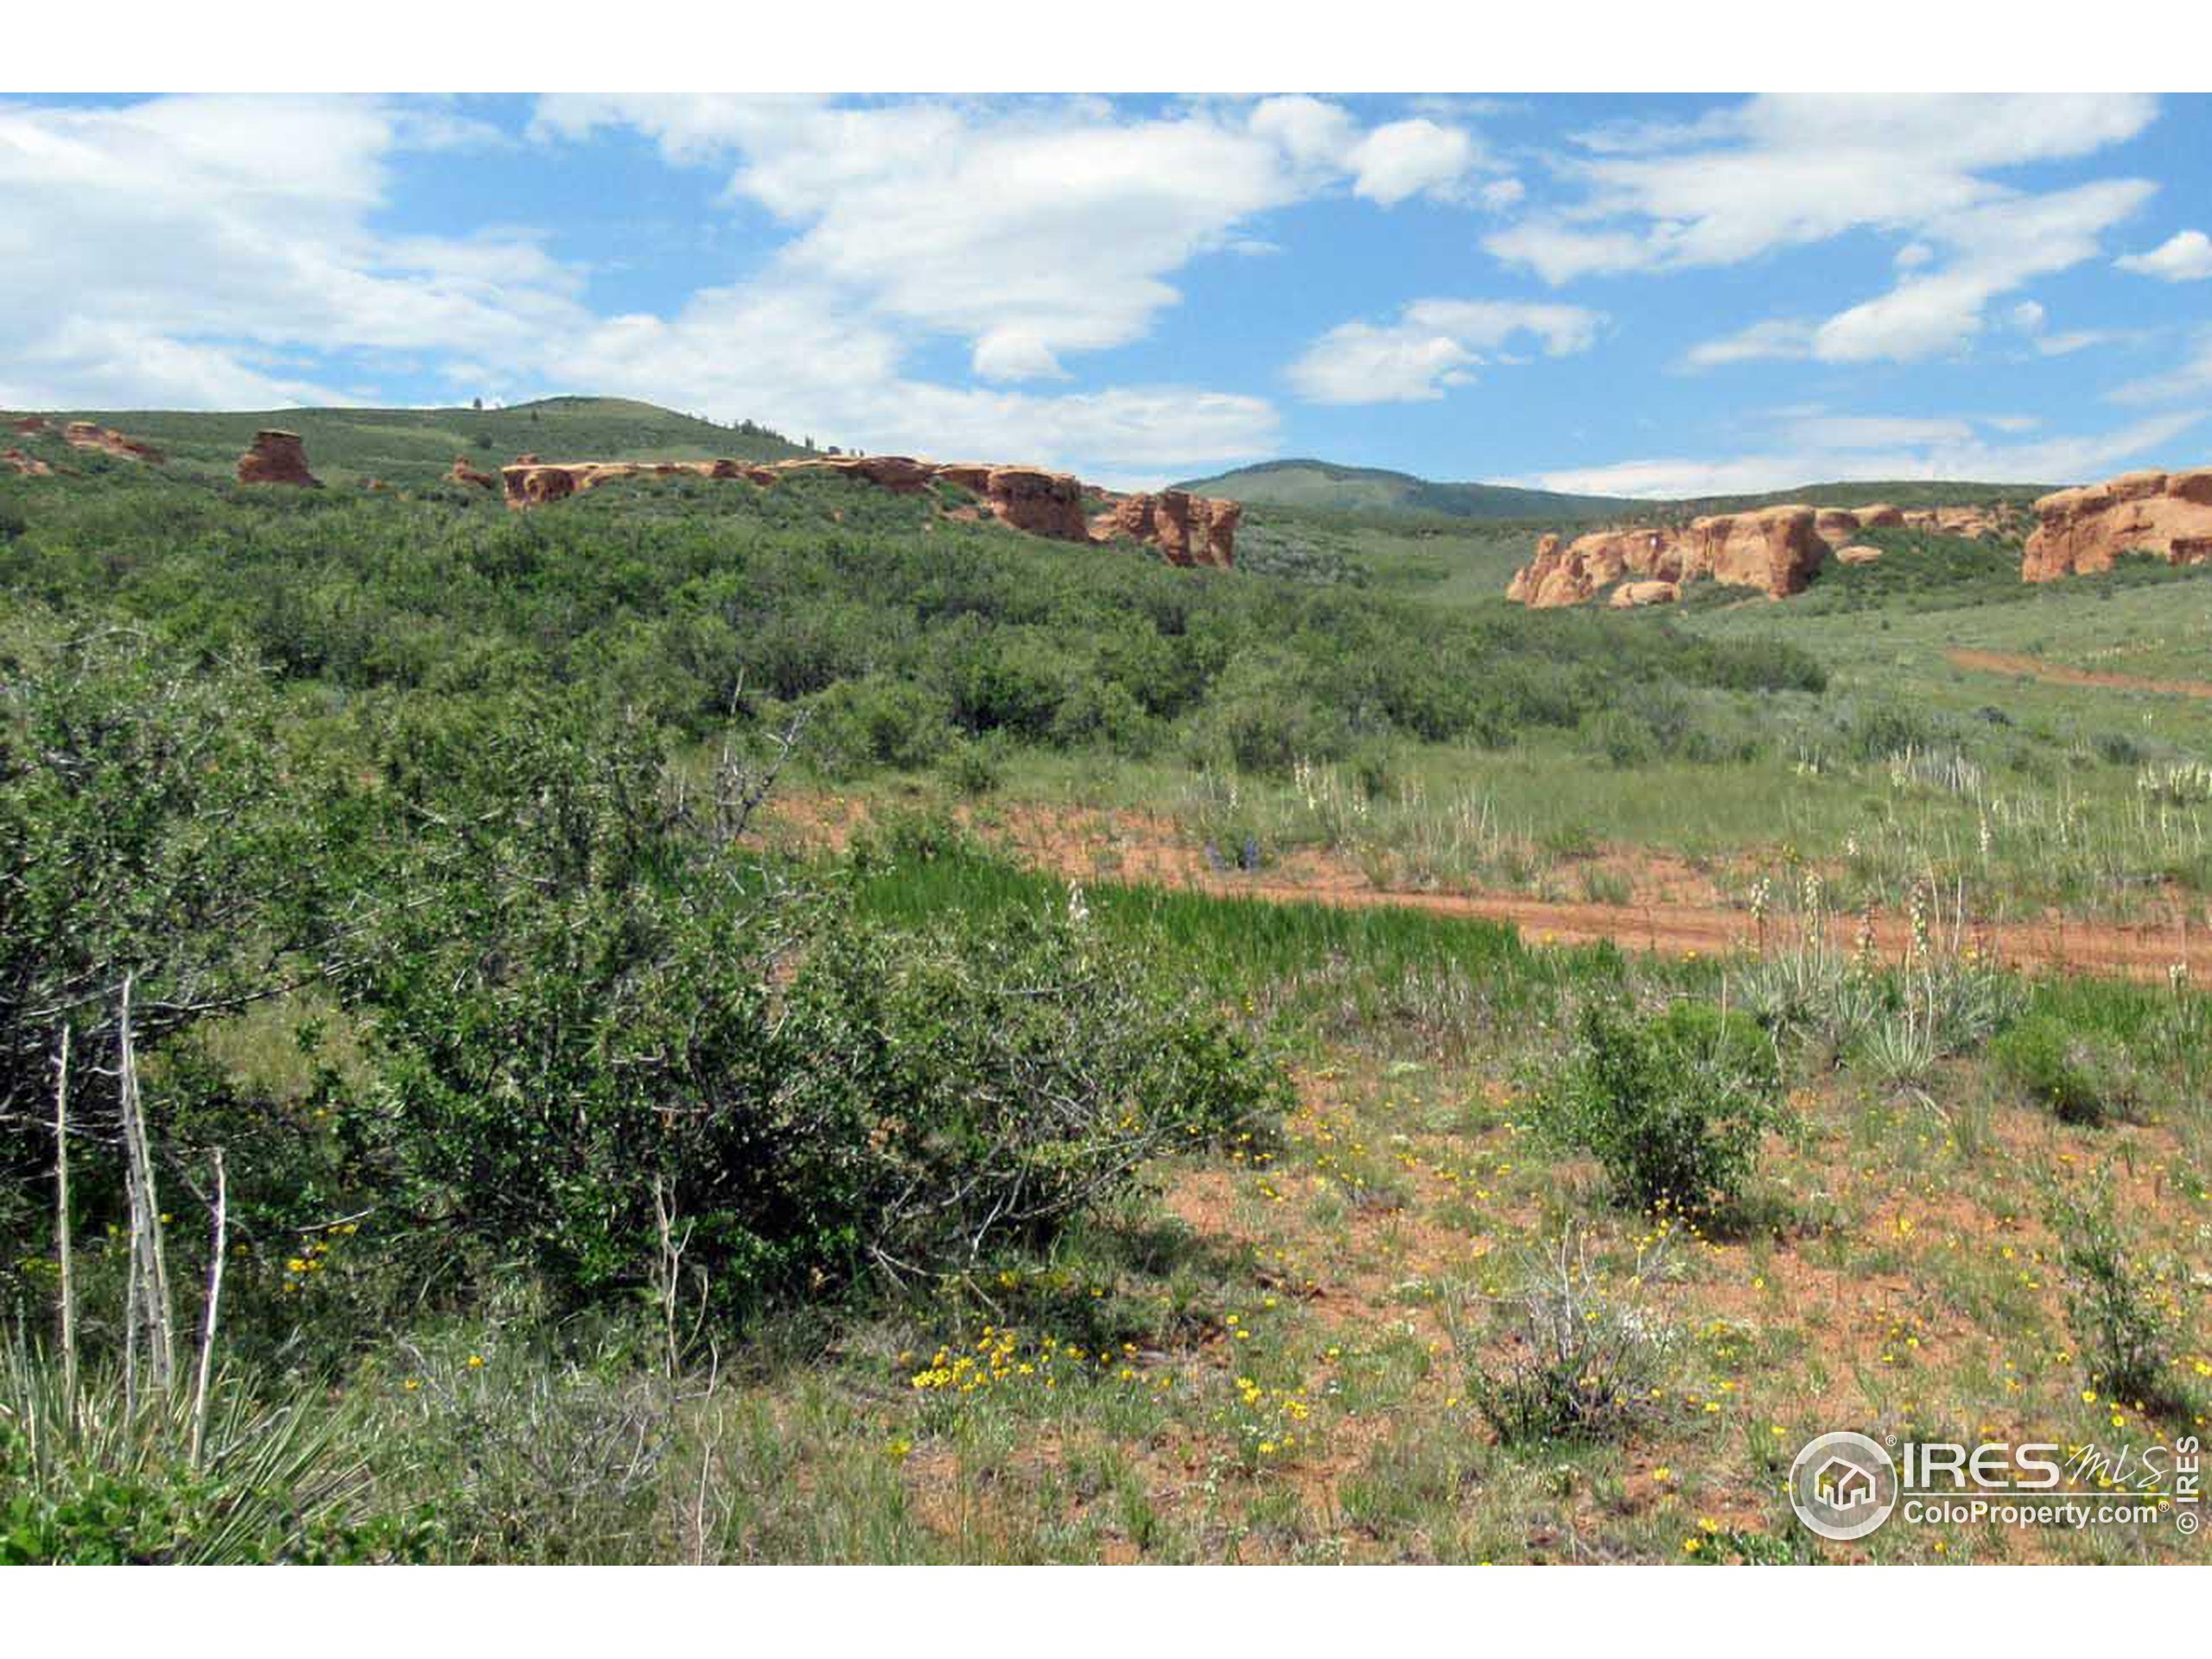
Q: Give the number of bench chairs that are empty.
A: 0